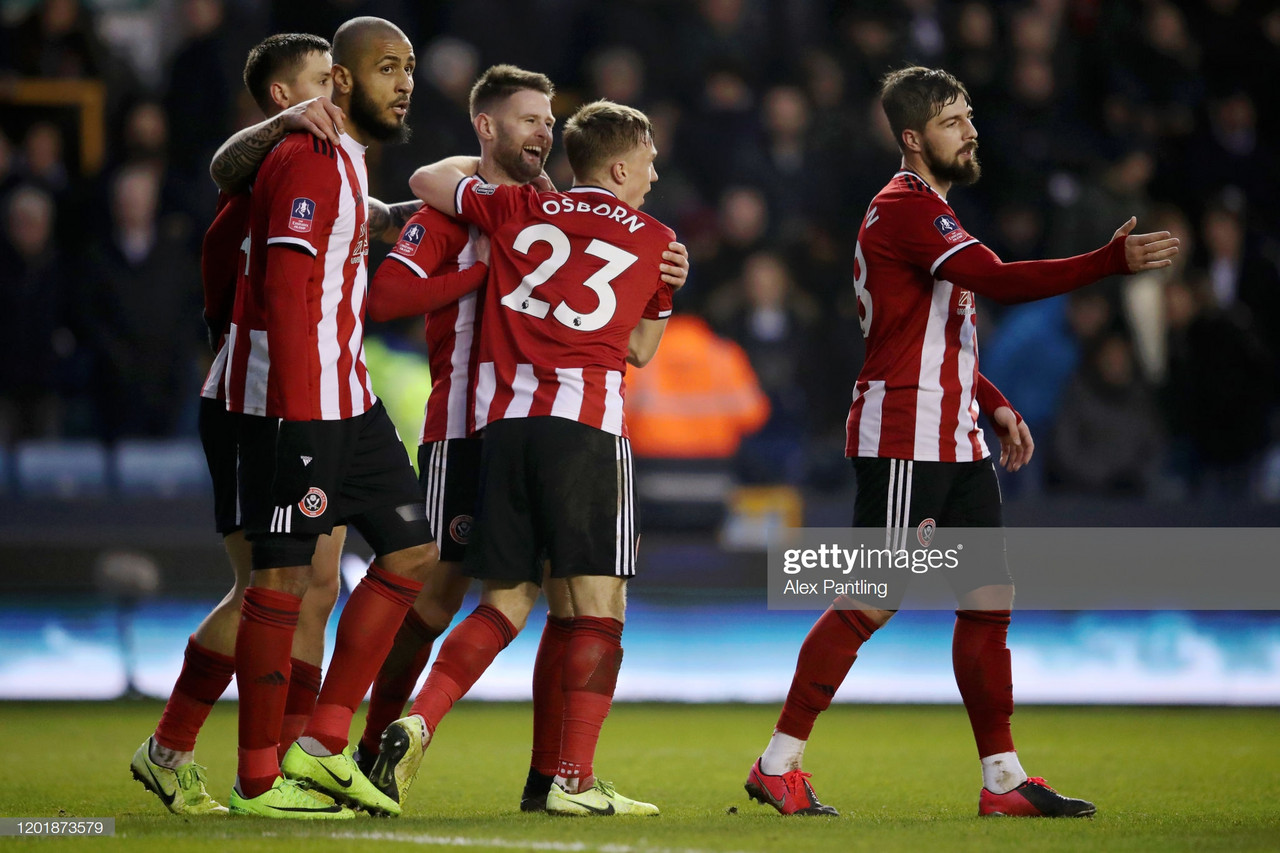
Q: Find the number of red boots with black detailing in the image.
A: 2